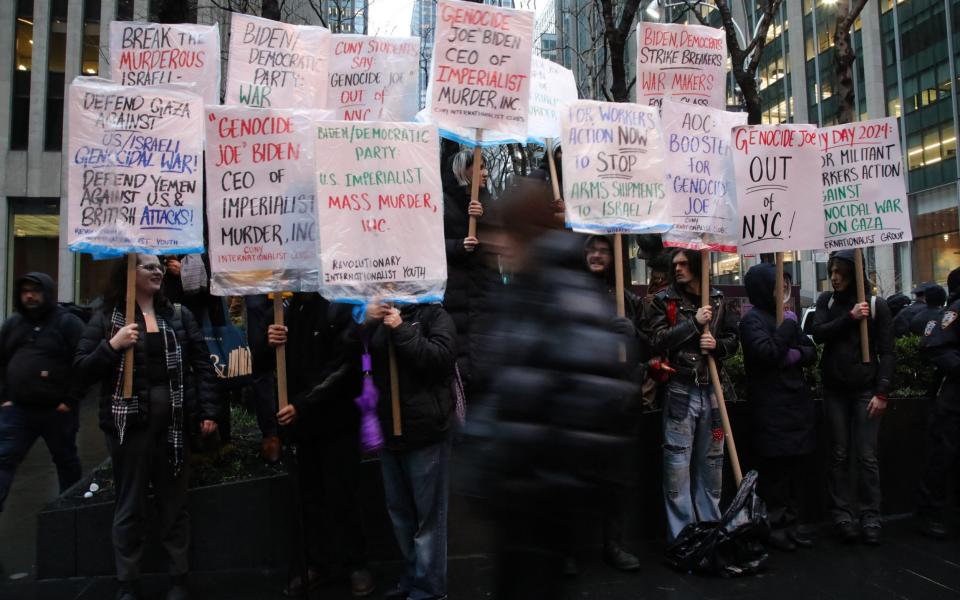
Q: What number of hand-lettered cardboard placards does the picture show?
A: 13